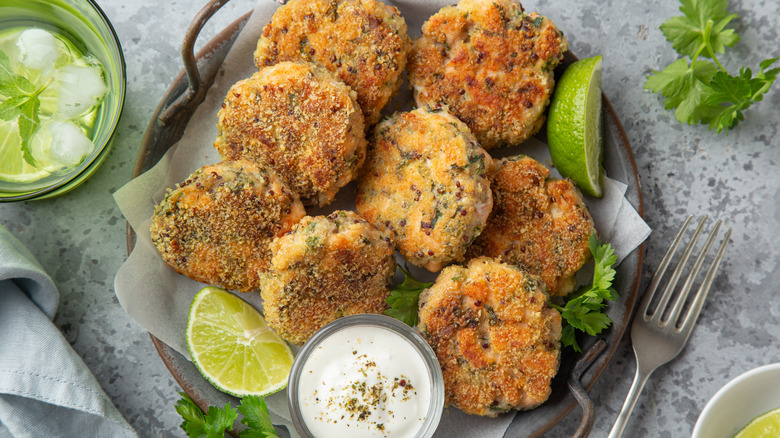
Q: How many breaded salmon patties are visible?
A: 8